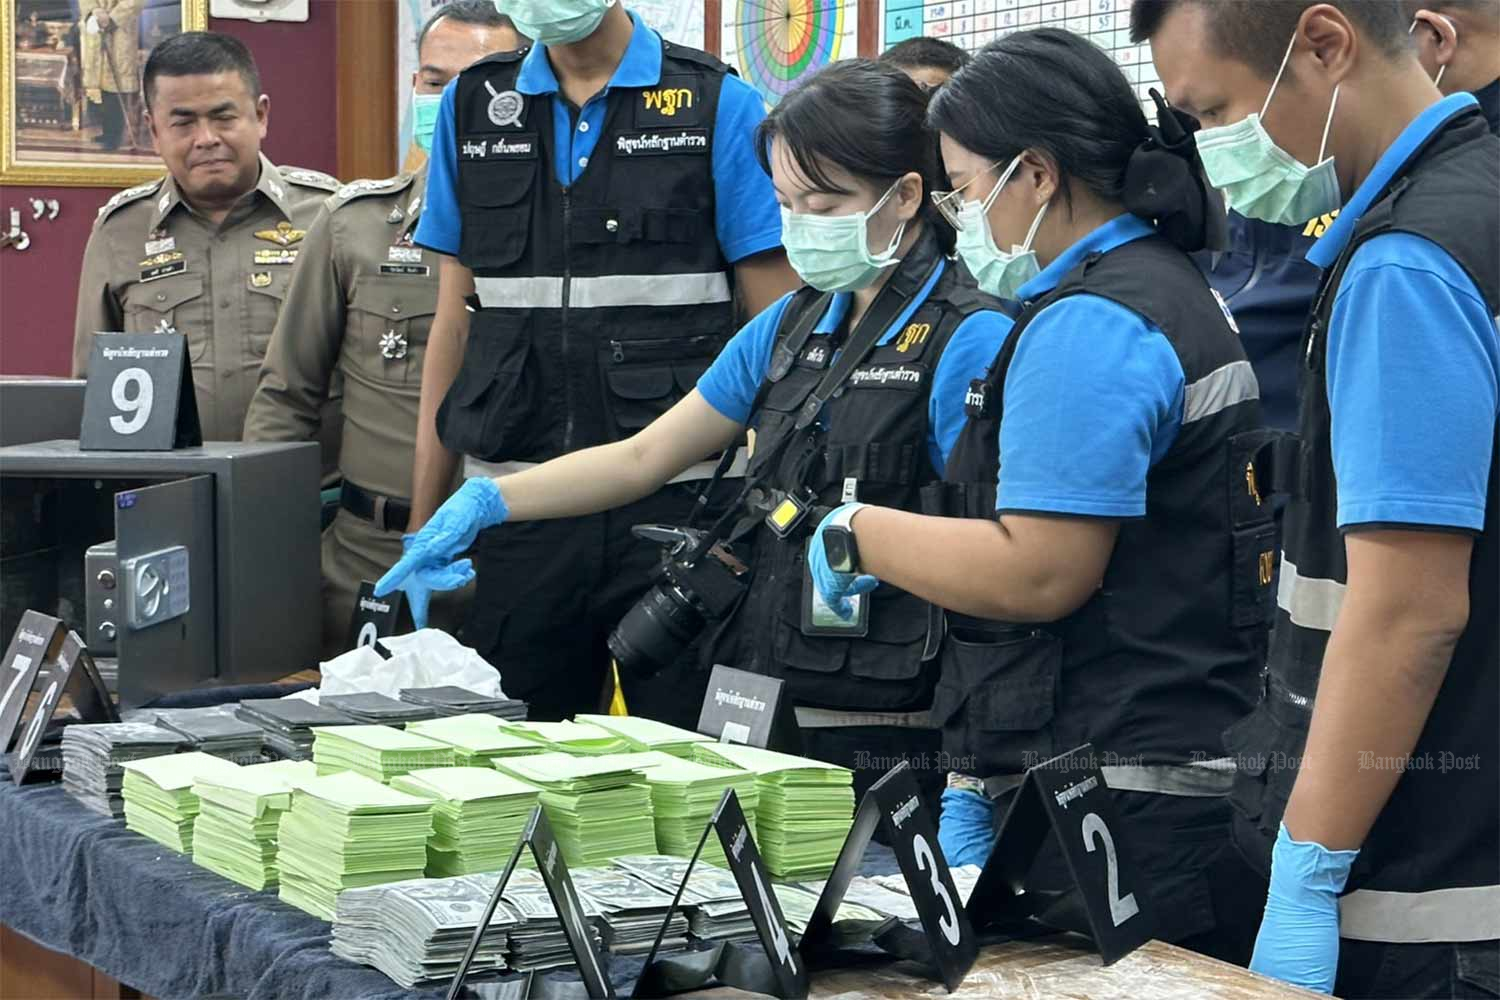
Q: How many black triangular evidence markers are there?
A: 9